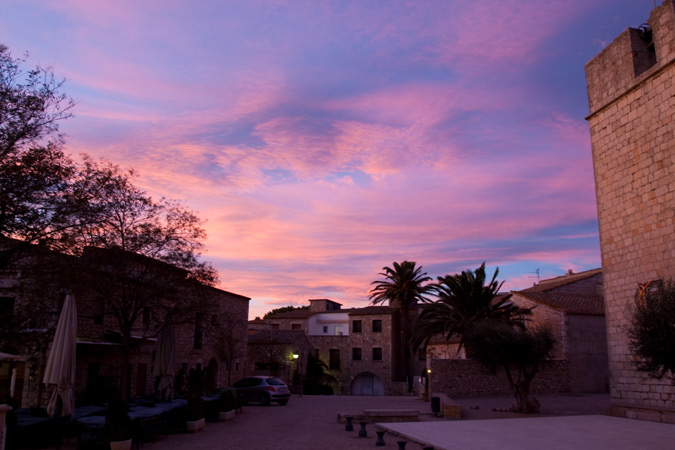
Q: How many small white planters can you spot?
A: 3